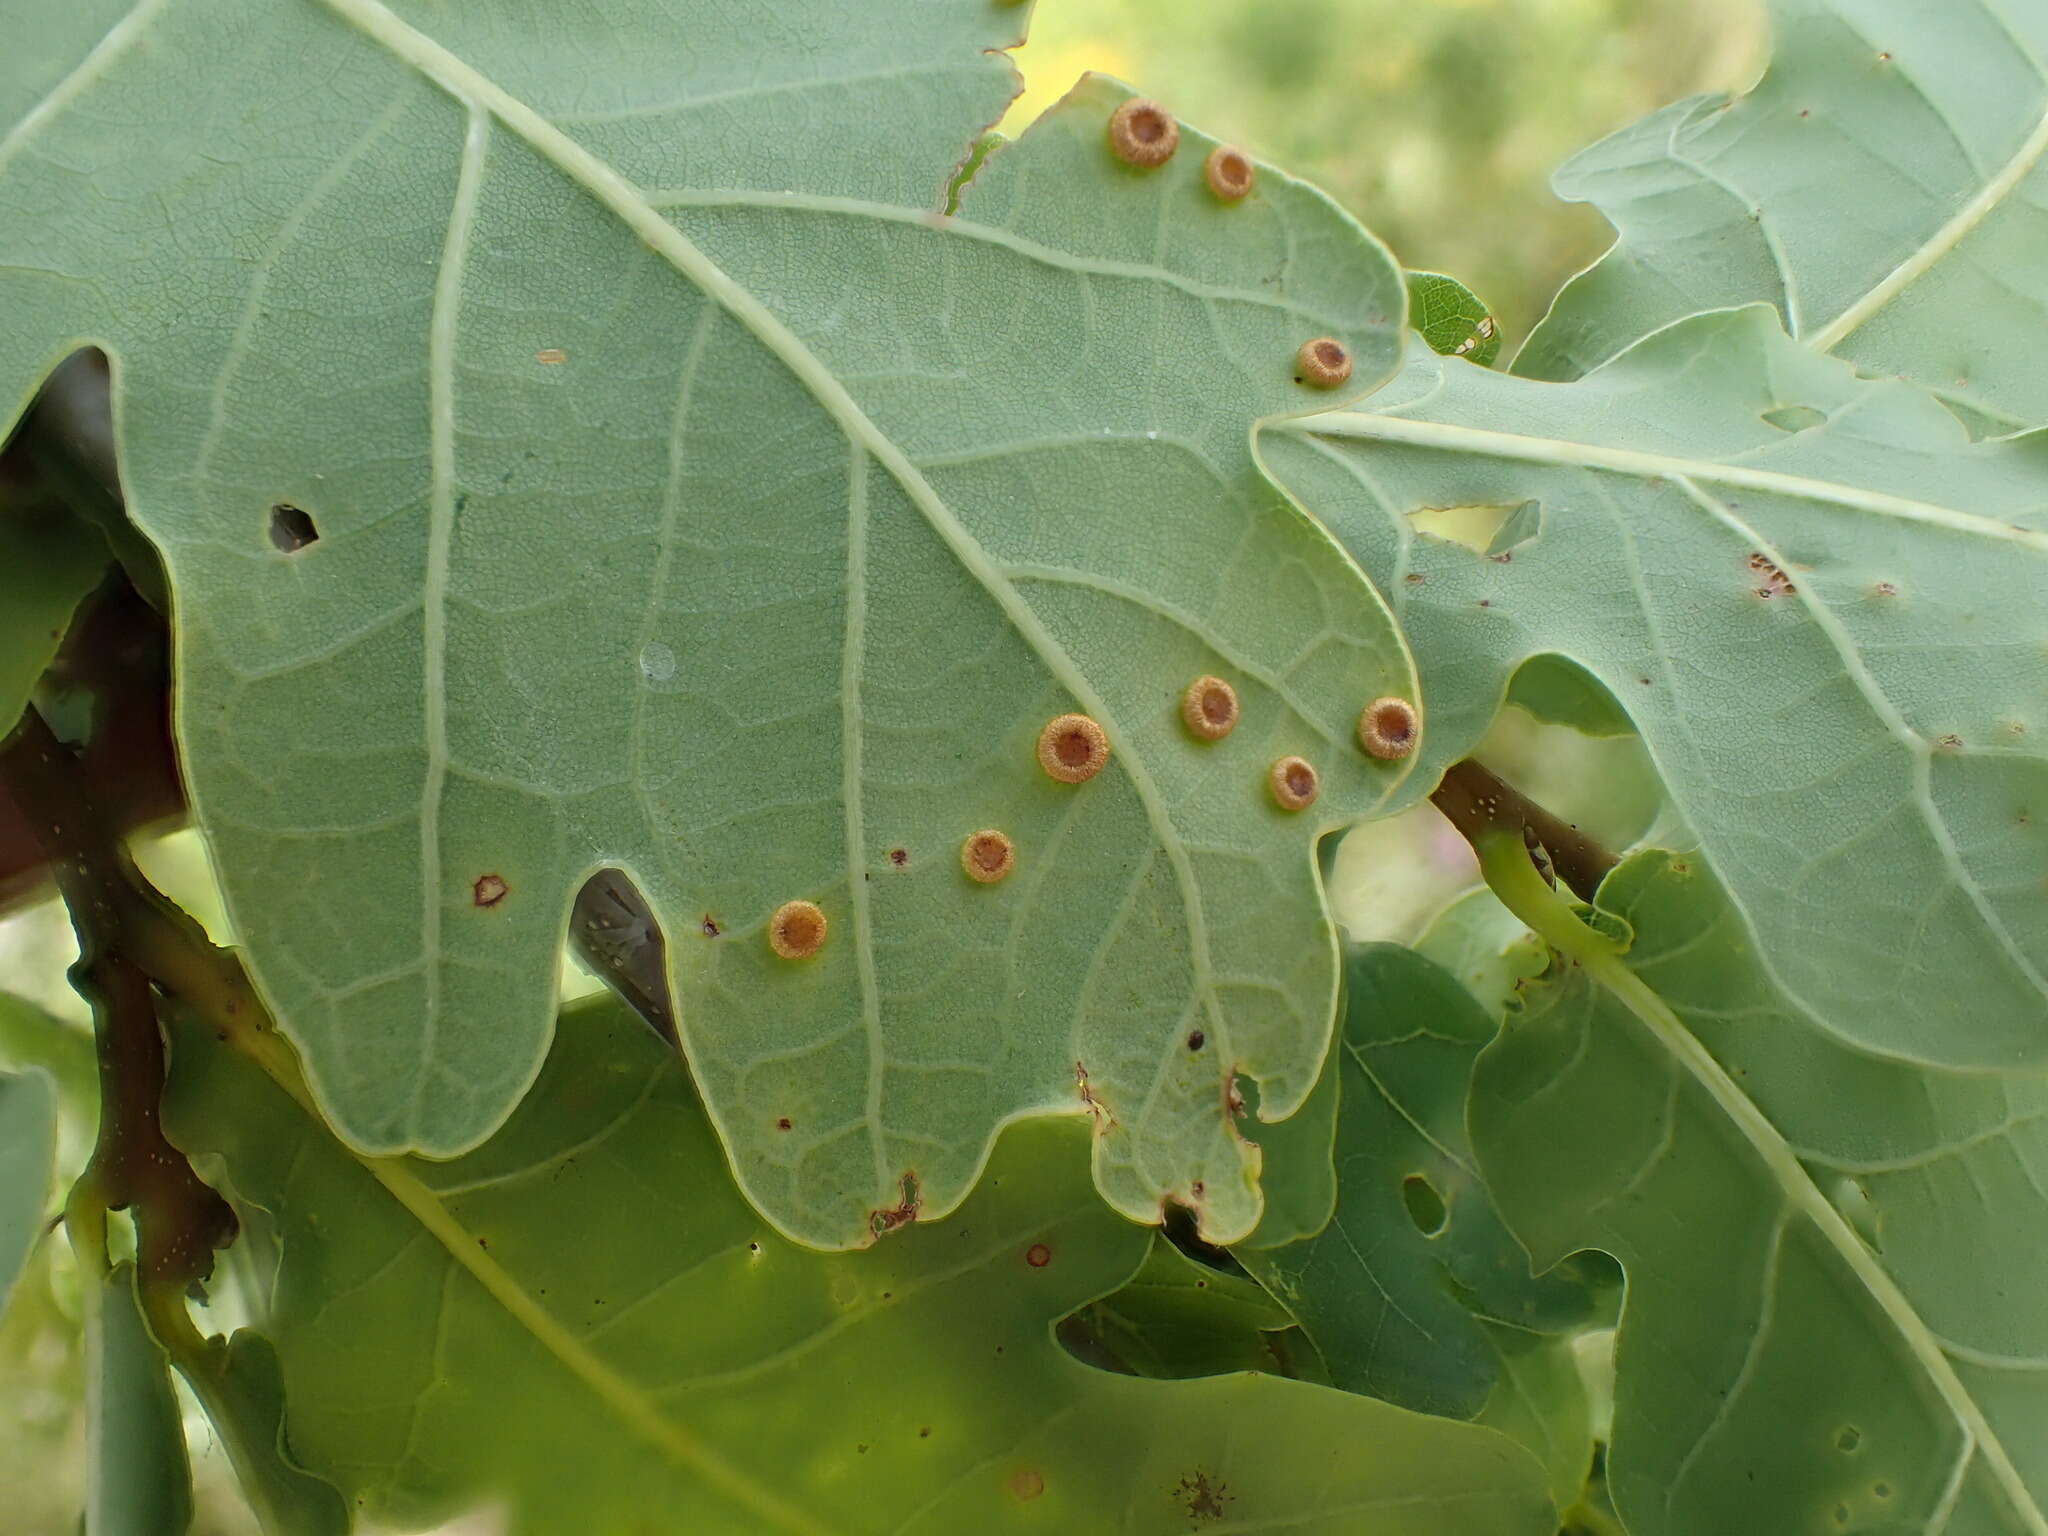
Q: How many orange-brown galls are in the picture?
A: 9